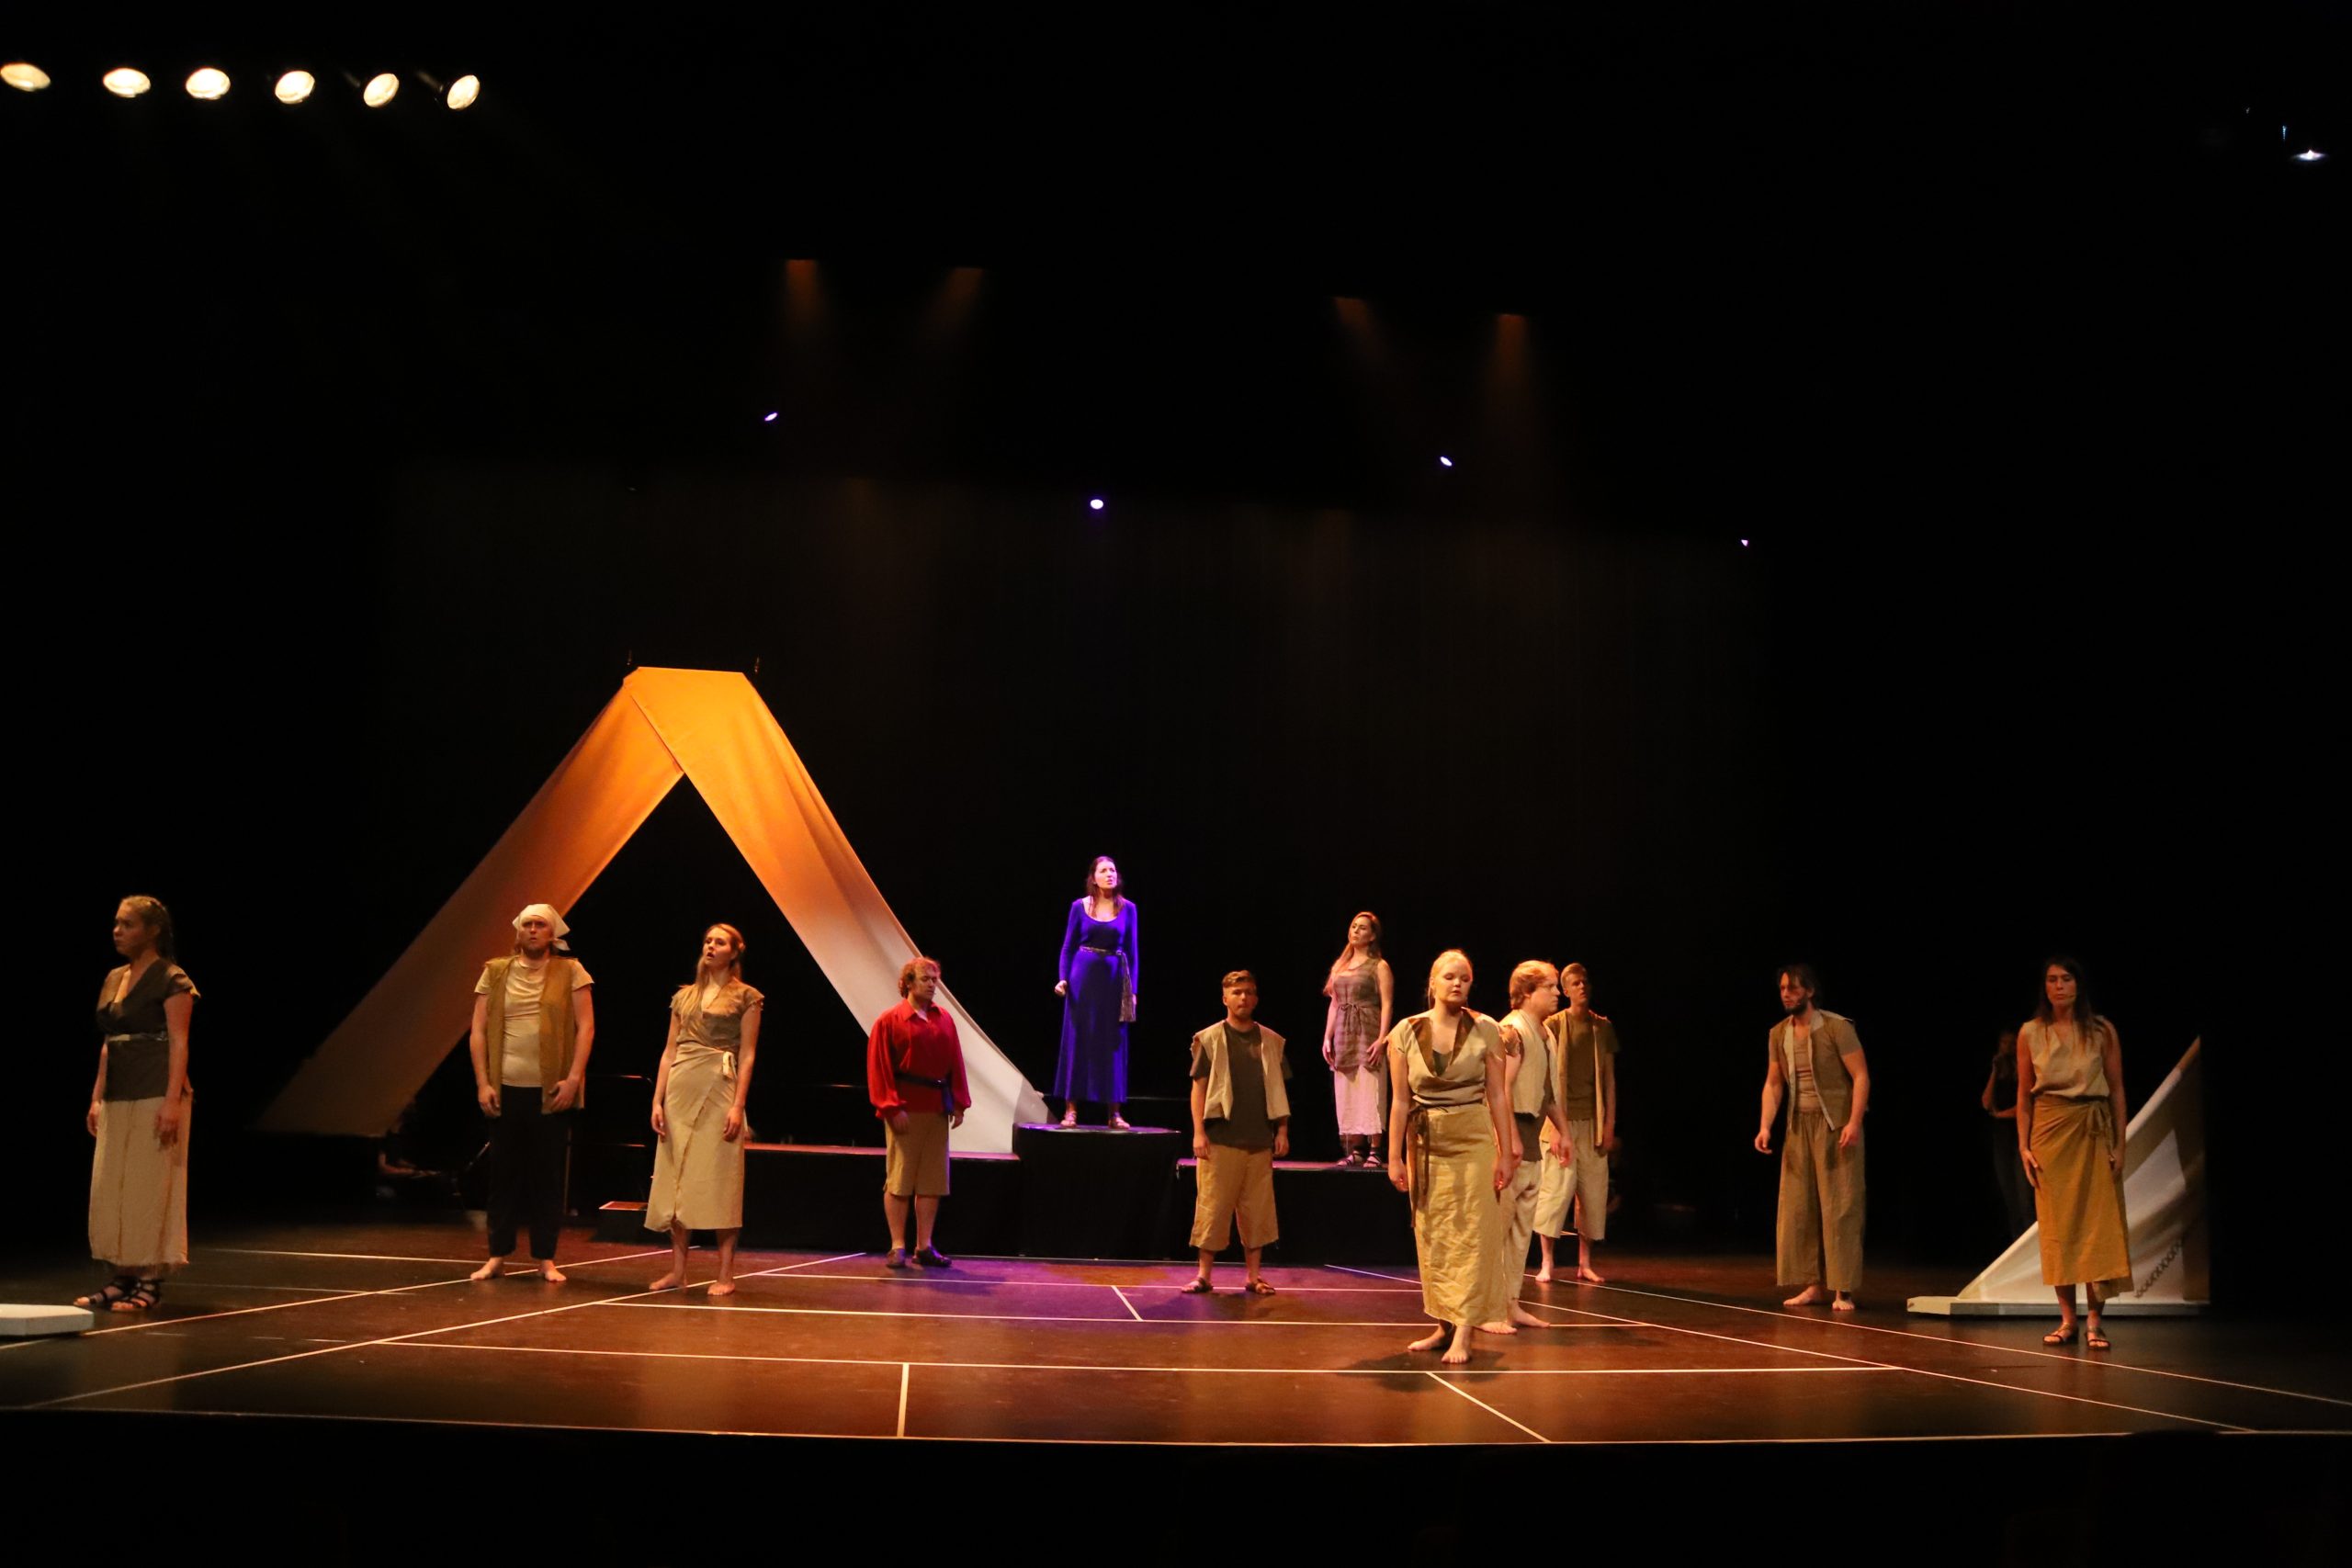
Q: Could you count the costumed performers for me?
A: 12